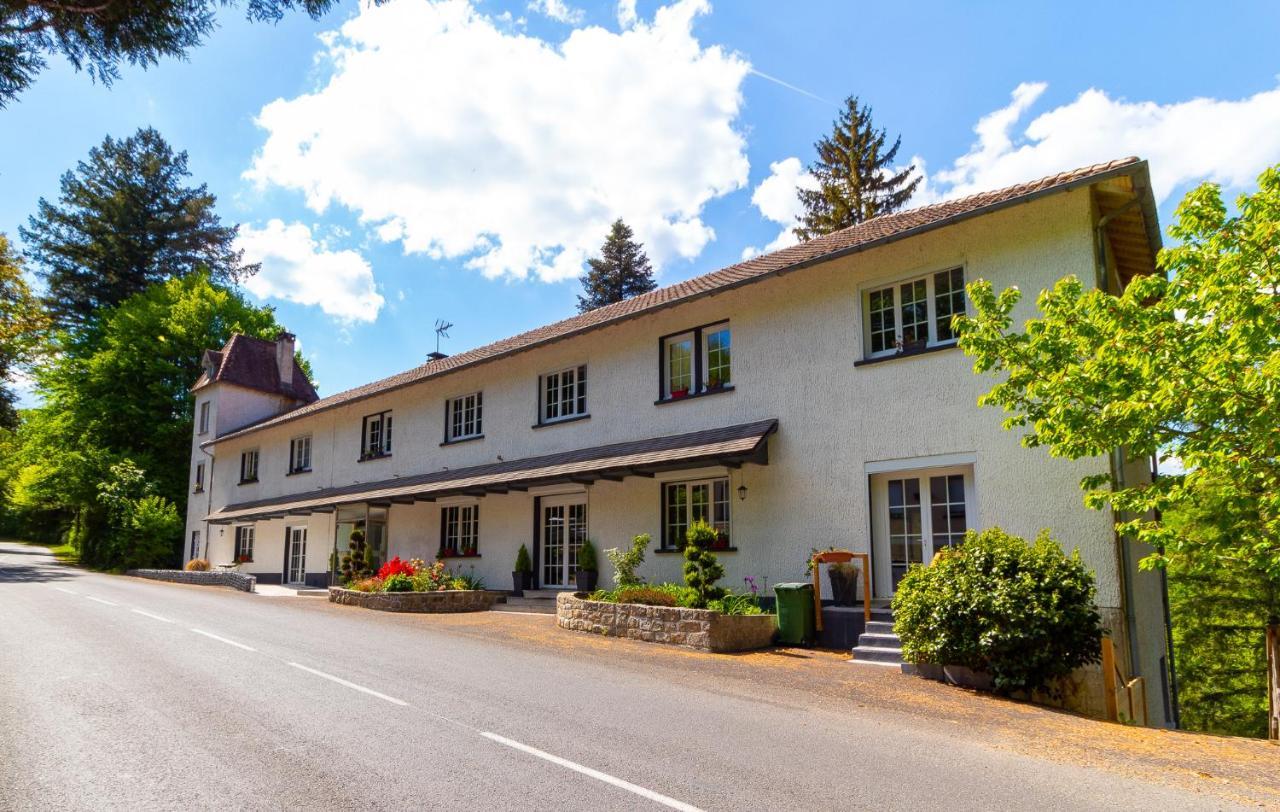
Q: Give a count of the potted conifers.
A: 2